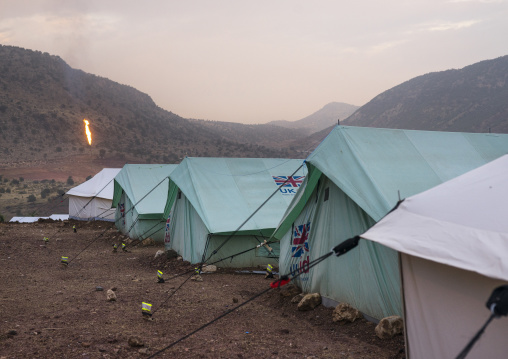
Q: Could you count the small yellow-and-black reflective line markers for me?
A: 9